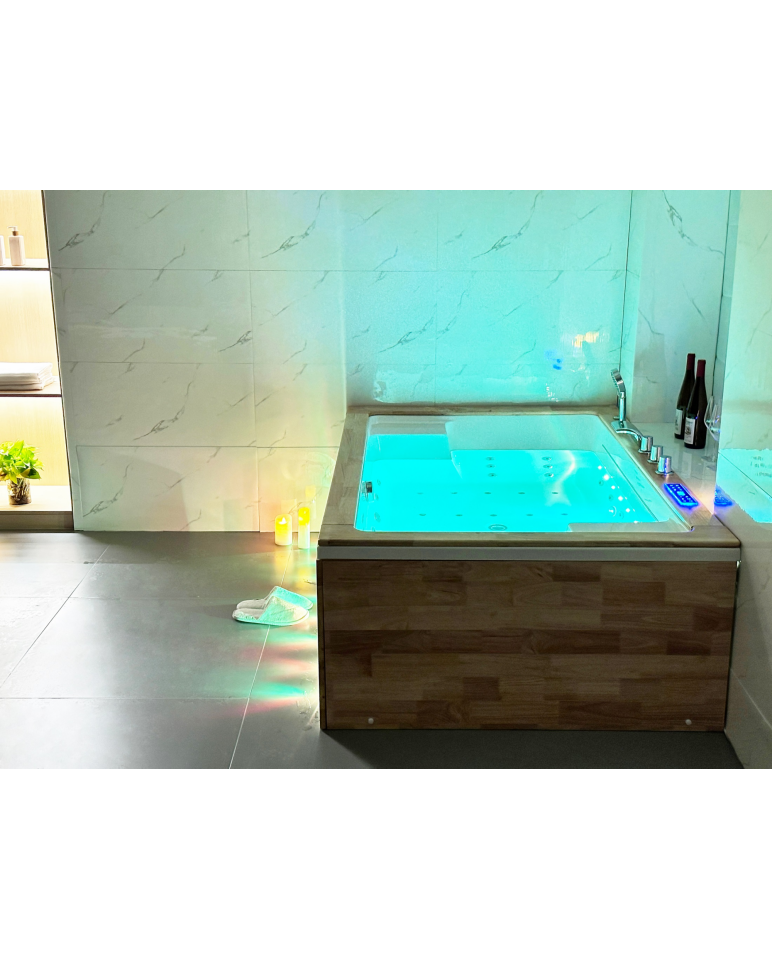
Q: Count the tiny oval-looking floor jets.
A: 10